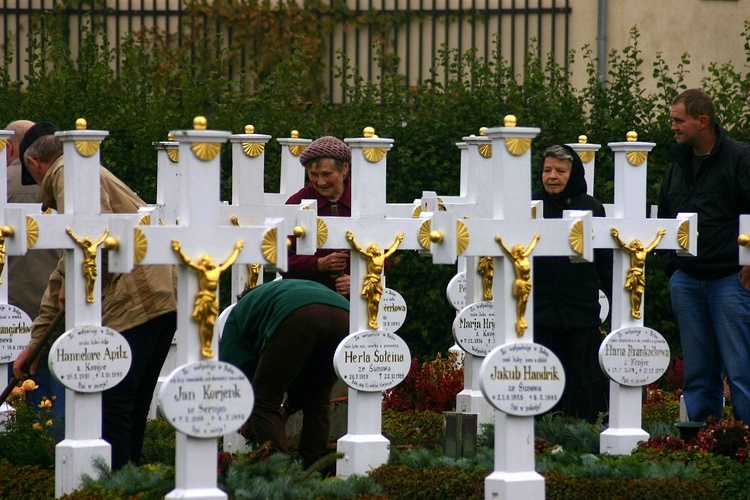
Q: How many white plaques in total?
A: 11